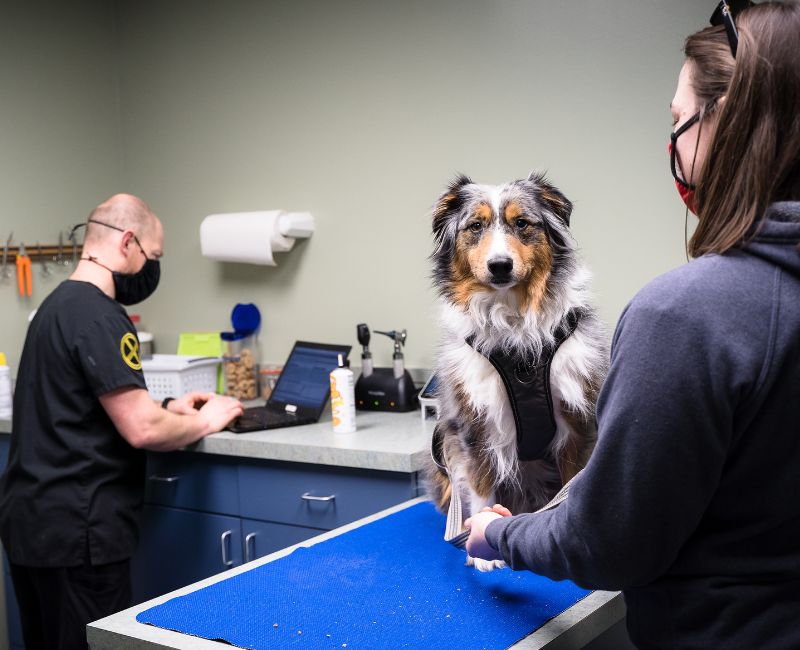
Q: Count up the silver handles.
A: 4